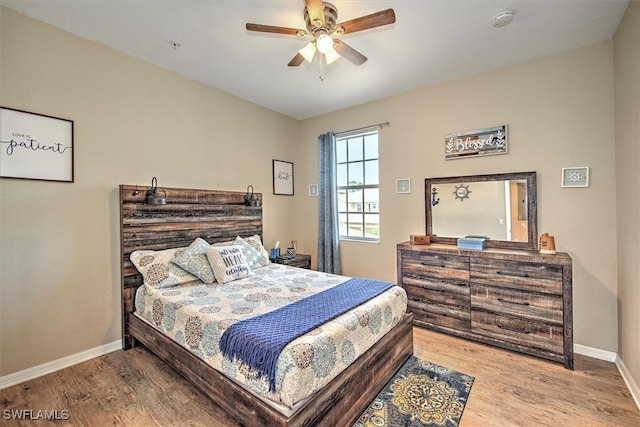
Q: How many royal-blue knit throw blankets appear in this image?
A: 1